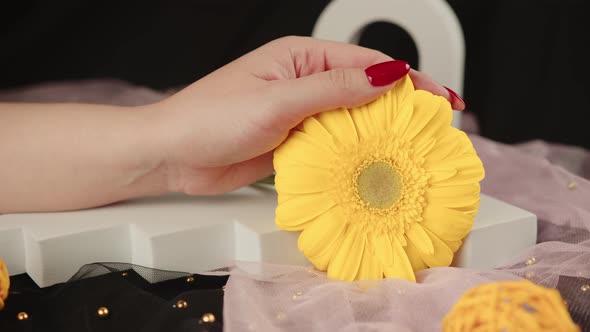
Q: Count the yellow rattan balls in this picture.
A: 2